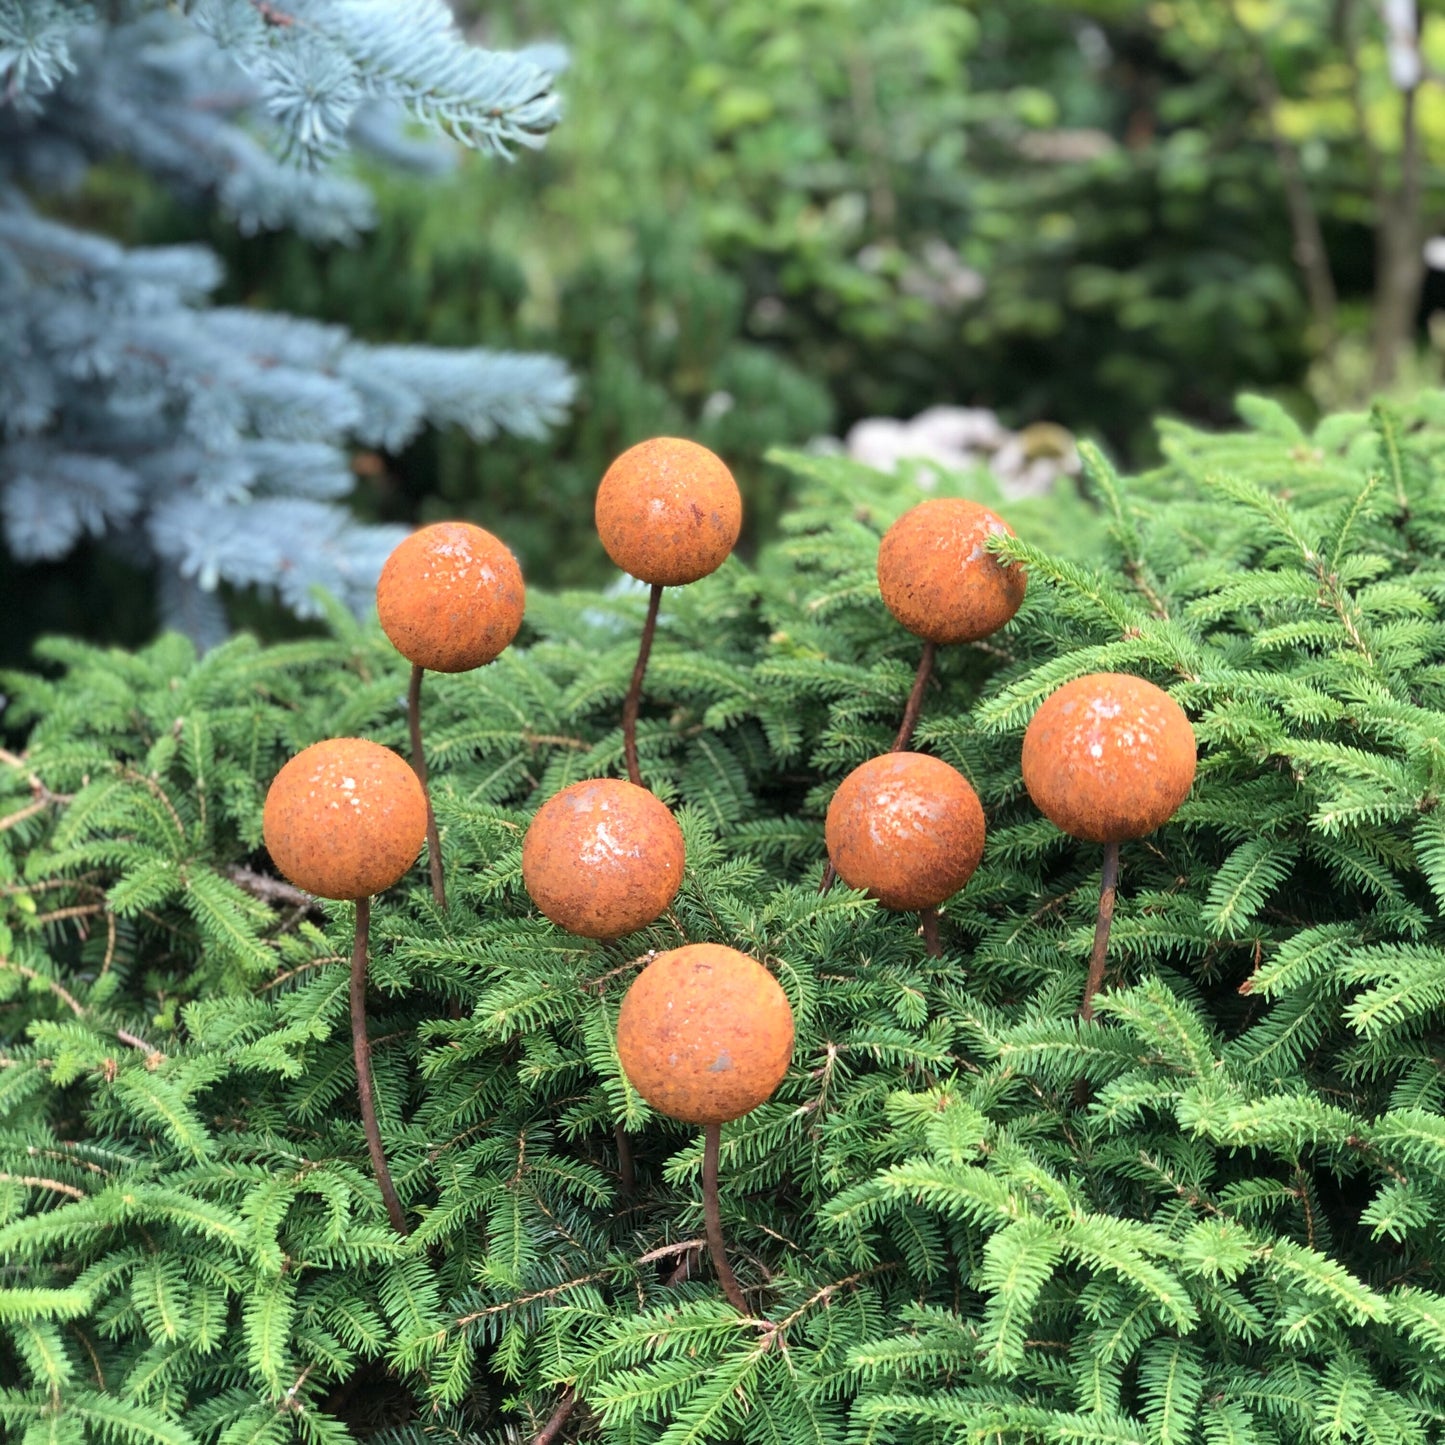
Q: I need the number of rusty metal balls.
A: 8